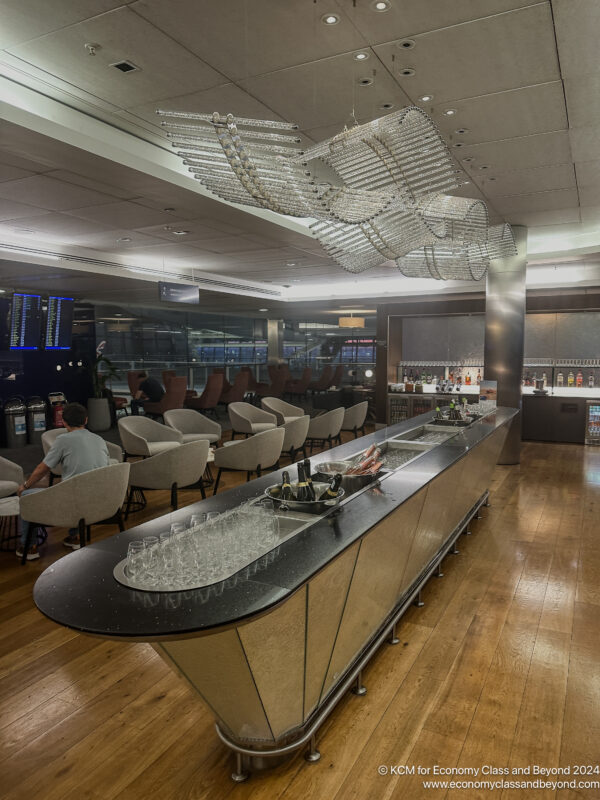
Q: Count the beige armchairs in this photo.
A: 12